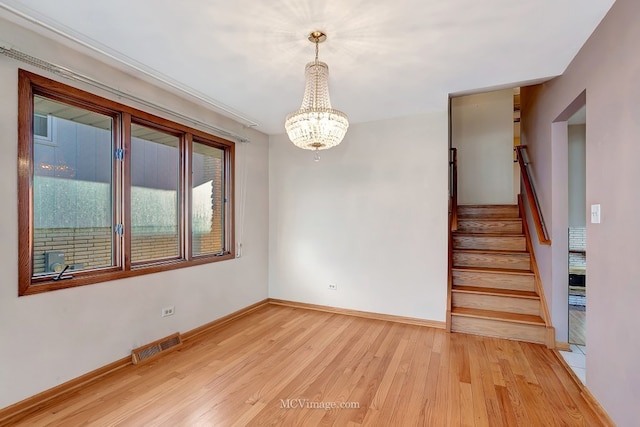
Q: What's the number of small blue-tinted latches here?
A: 2